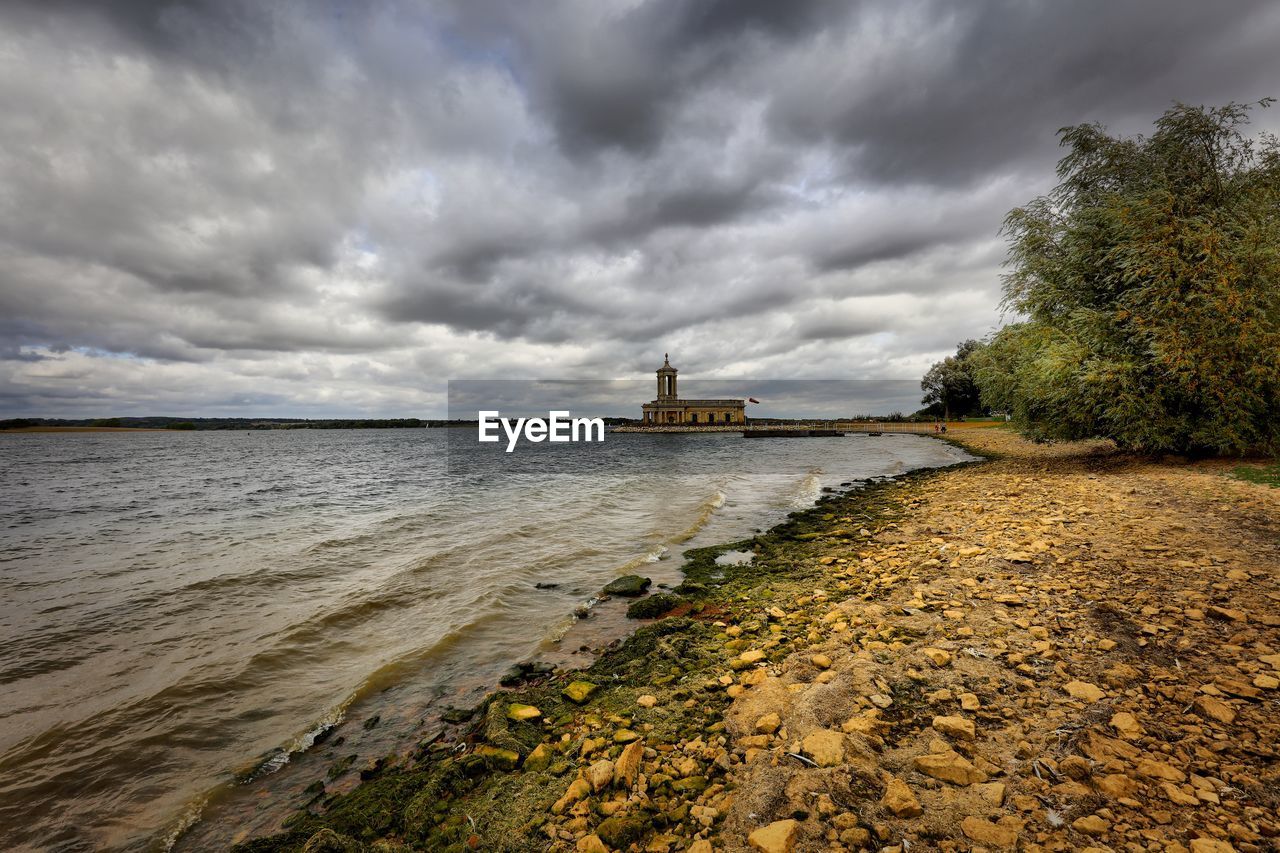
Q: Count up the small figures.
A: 2